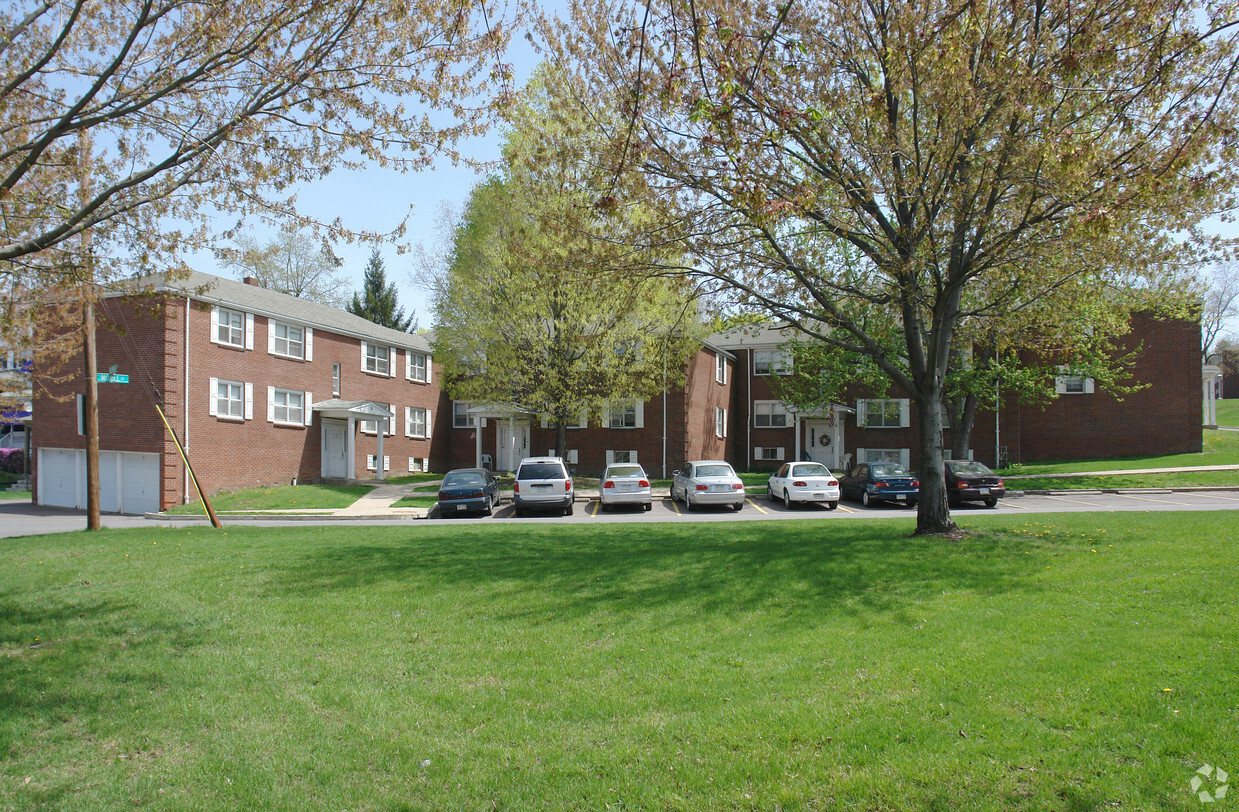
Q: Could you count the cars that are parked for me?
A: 7